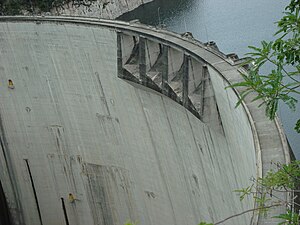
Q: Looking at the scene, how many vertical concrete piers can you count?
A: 5